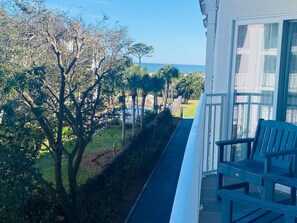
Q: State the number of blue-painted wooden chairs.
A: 2